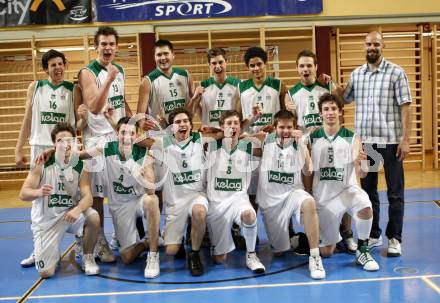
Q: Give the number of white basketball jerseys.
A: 12